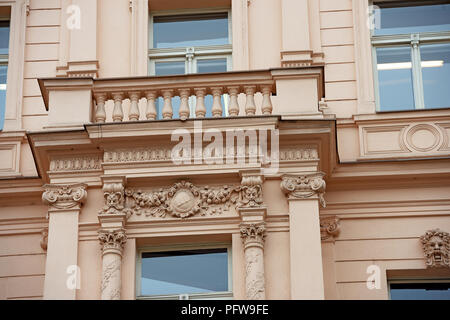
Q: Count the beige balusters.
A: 11